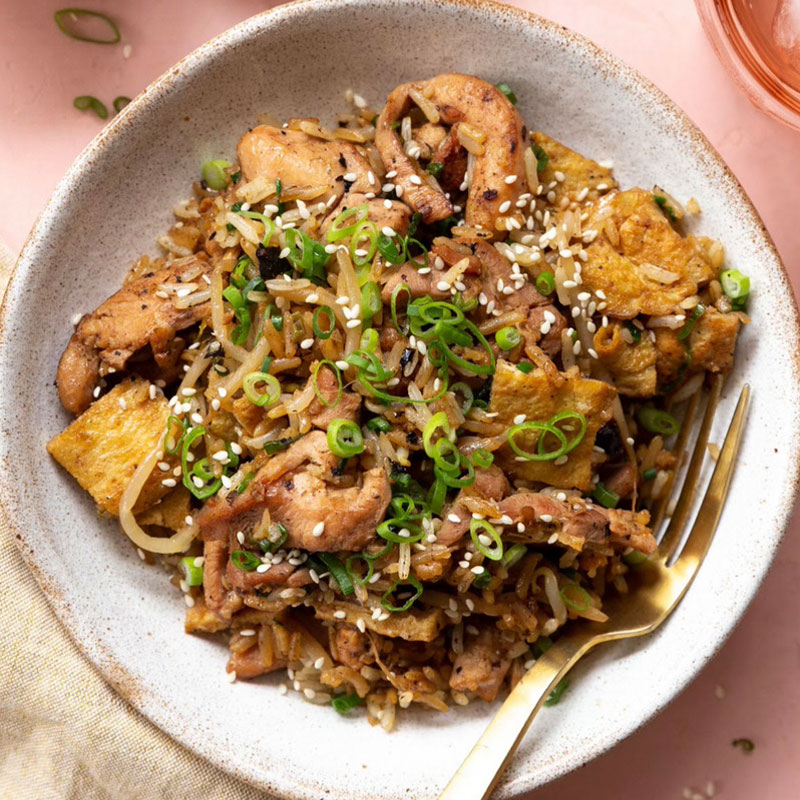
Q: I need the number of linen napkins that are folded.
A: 1